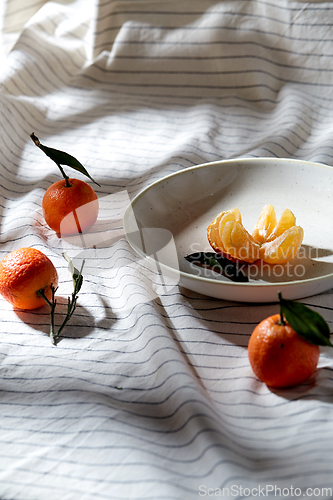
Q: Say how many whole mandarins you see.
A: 3